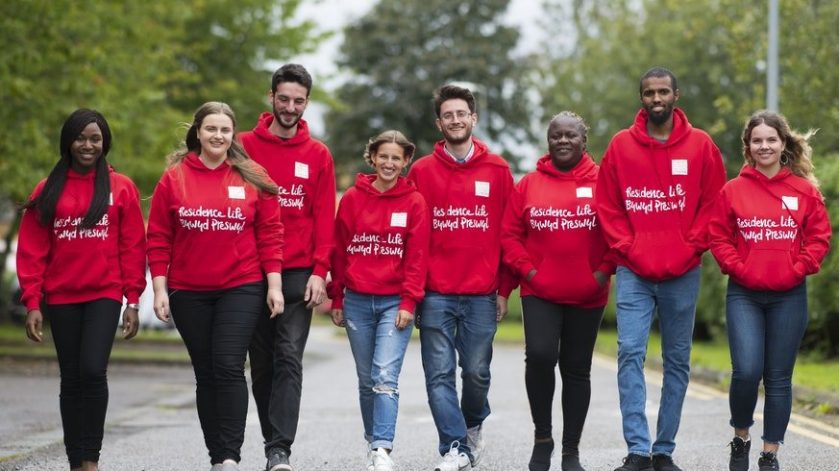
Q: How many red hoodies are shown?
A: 8